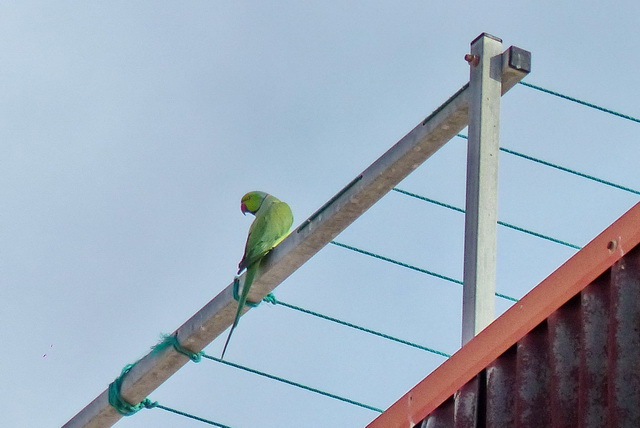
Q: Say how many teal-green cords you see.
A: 7